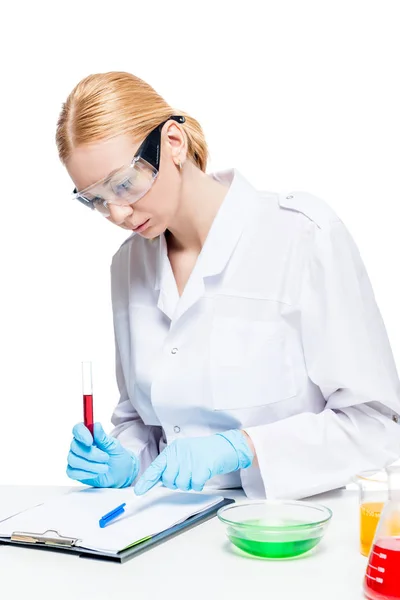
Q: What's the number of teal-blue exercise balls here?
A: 0